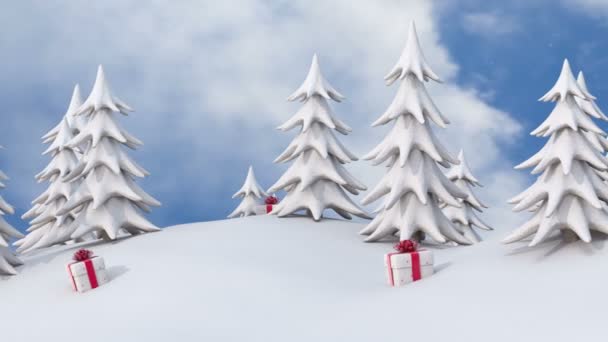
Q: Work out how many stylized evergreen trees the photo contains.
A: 10